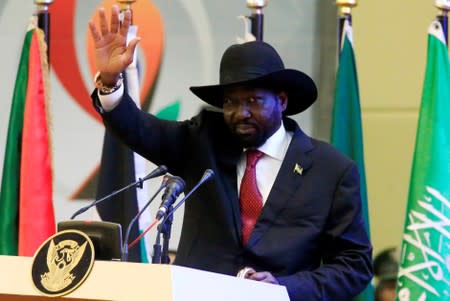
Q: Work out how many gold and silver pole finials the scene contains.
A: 5